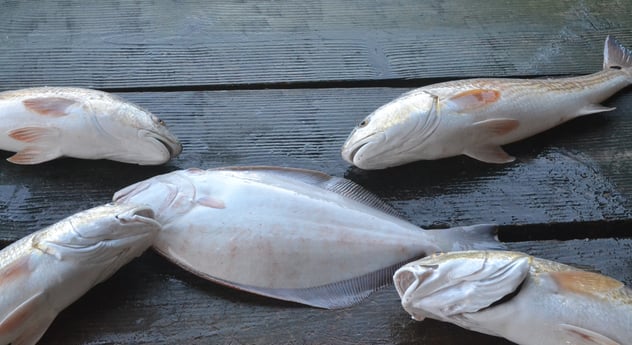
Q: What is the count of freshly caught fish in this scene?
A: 5